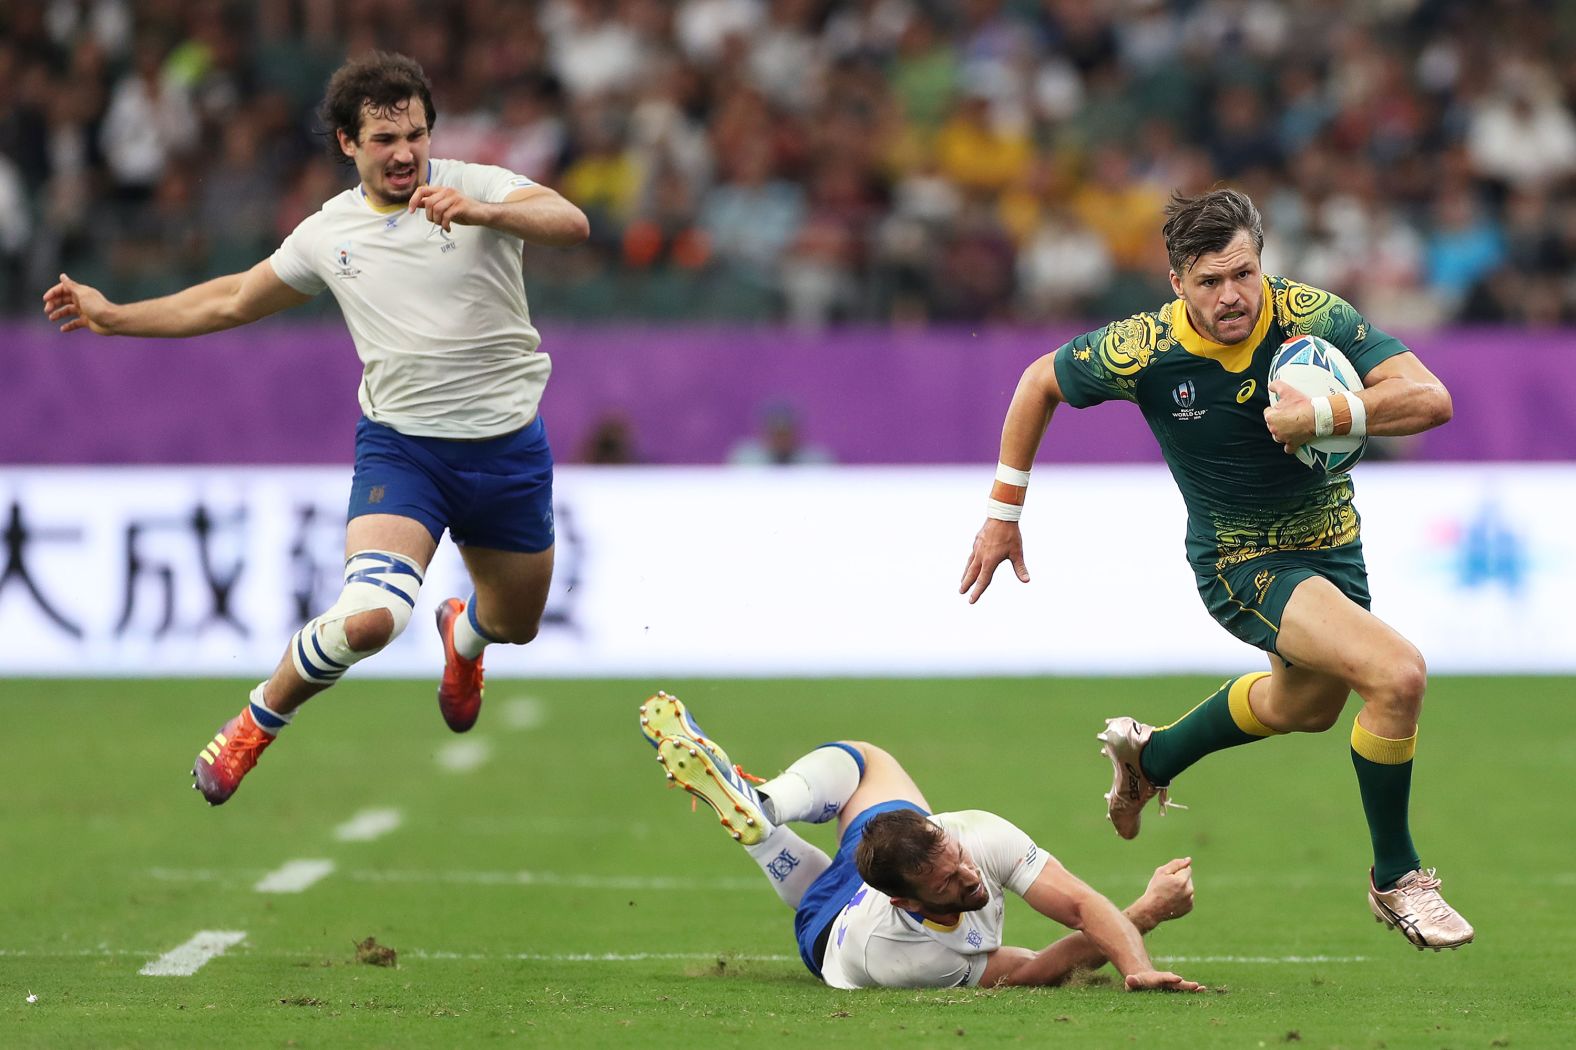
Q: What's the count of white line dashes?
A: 5